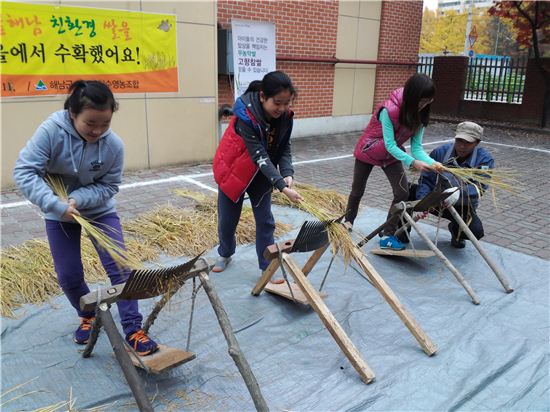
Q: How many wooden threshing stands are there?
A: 3